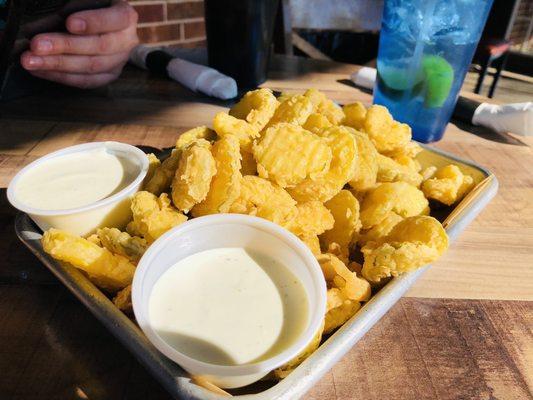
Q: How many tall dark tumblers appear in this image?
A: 1